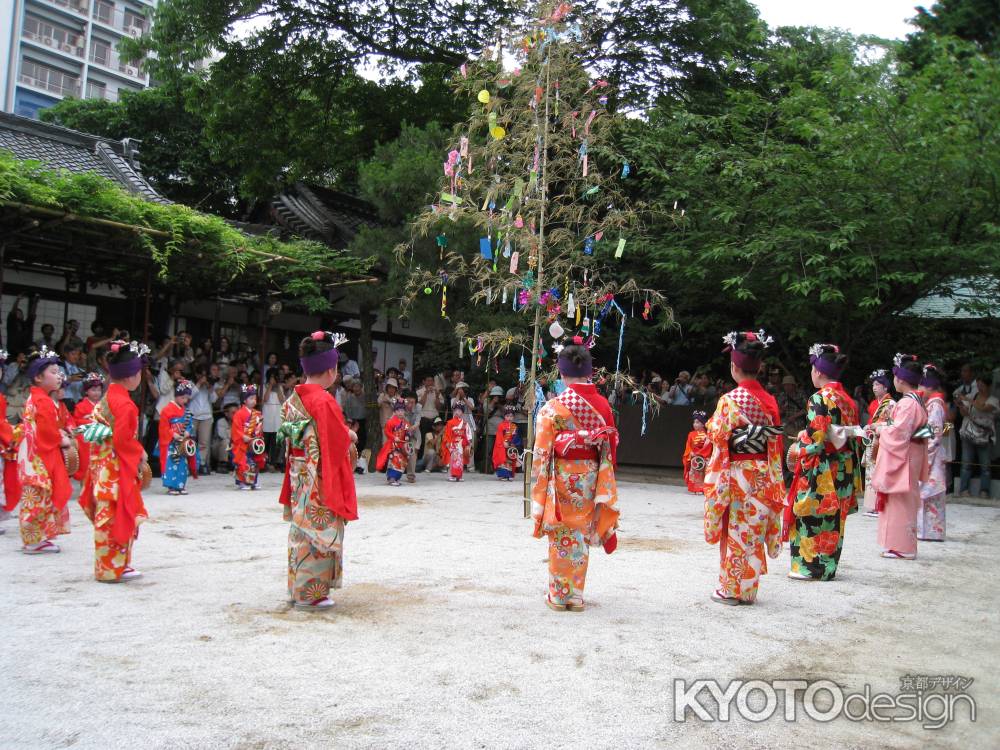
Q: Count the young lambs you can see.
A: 0